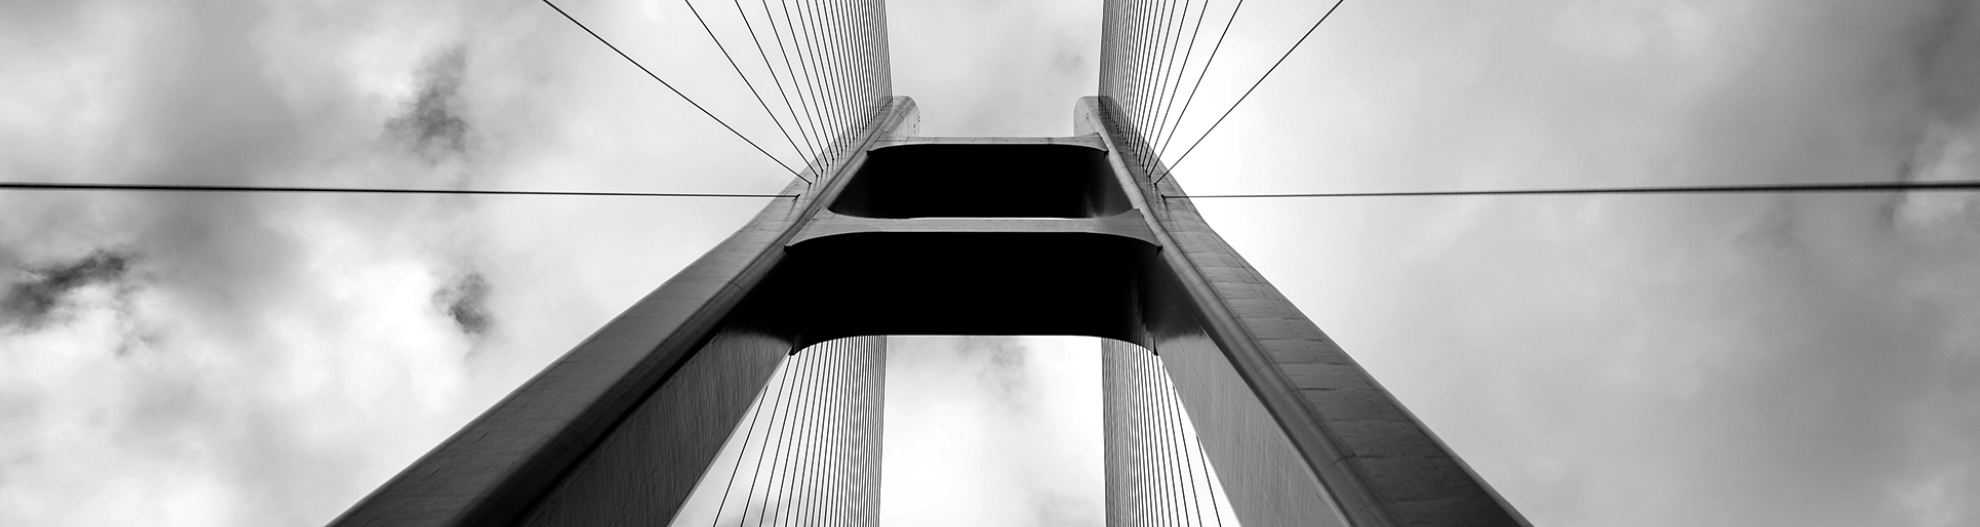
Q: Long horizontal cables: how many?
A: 2